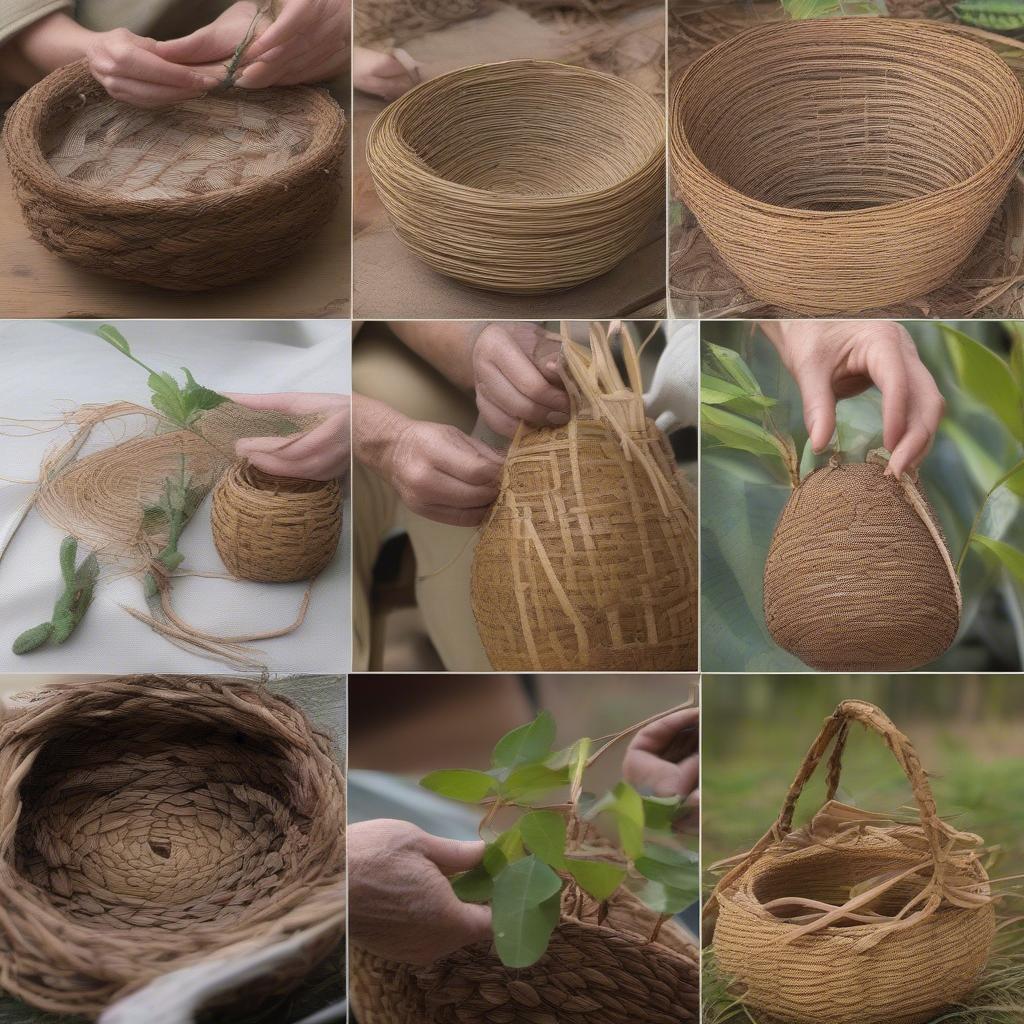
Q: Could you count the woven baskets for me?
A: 9